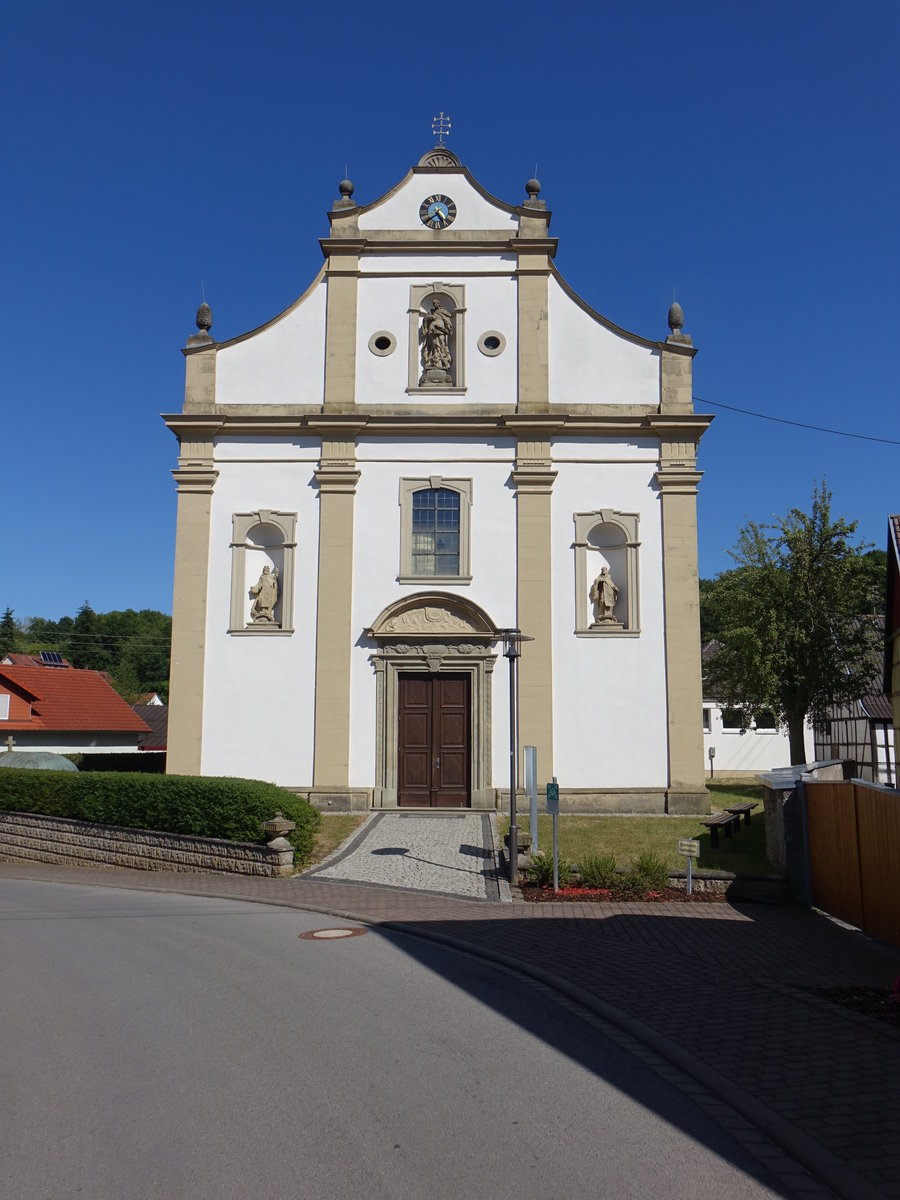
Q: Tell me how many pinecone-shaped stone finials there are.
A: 2